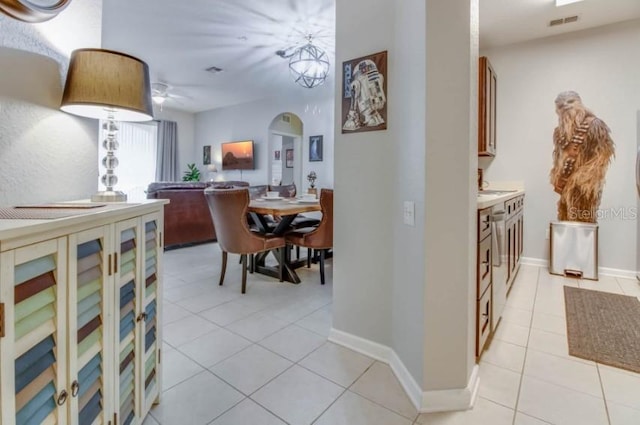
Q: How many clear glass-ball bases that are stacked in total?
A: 4